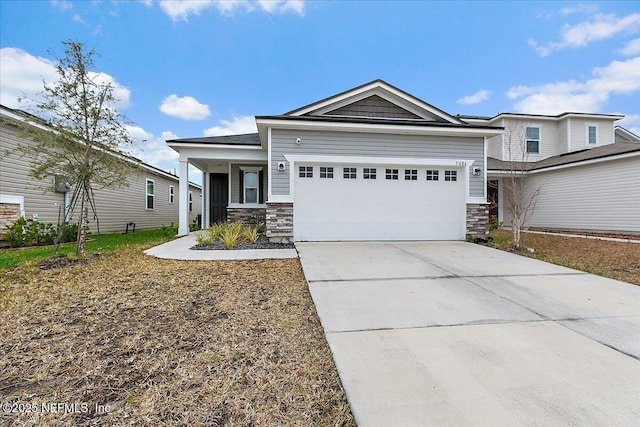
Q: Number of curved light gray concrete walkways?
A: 1